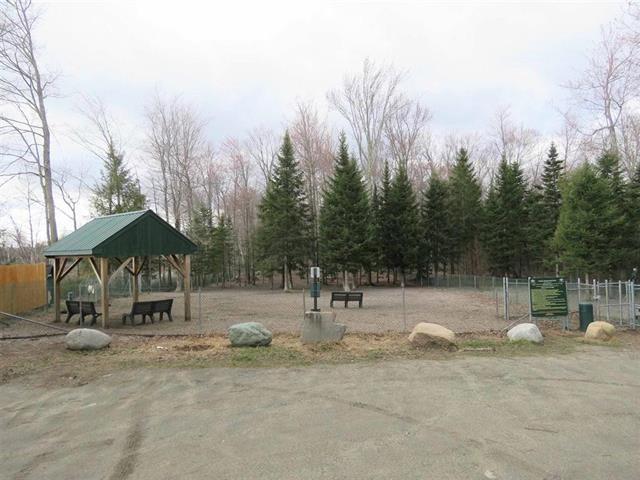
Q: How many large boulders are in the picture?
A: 5